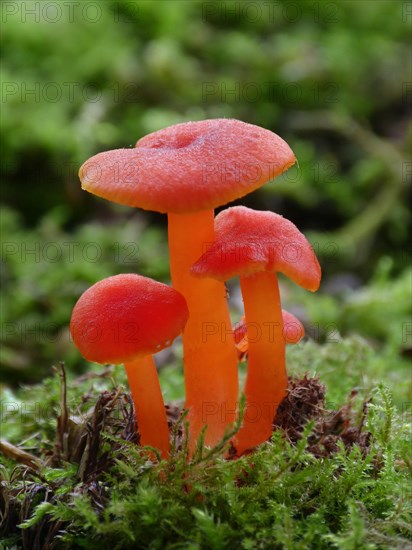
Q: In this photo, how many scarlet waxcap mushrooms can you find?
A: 4